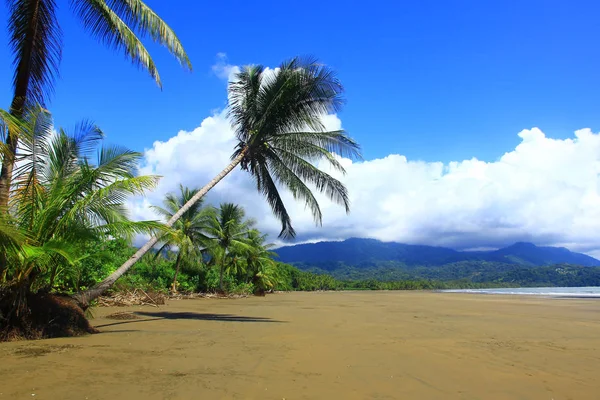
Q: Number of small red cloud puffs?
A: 0